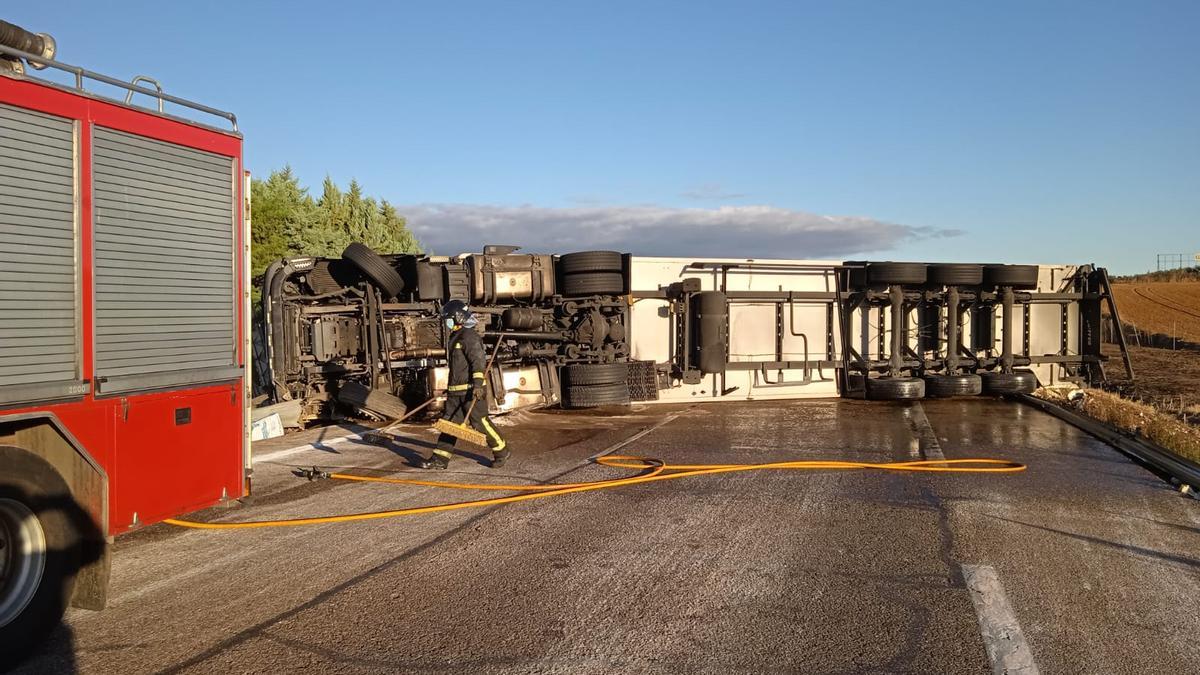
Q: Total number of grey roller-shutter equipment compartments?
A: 2